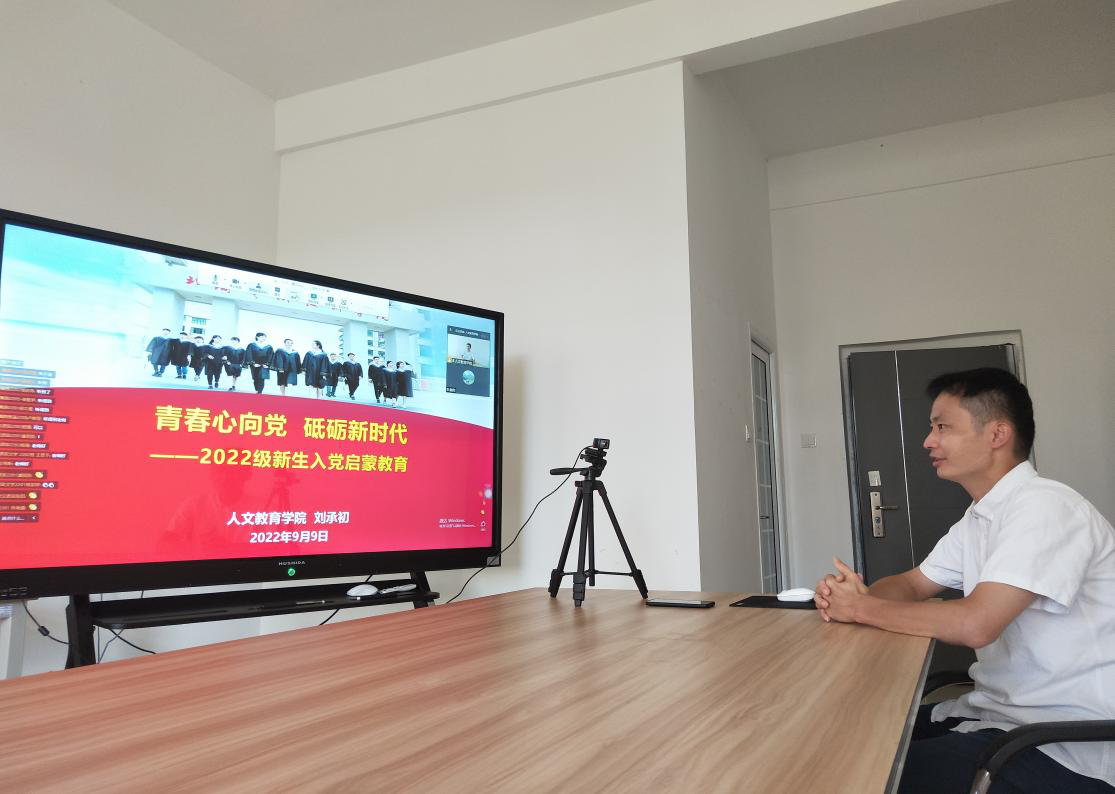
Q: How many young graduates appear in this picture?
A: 13